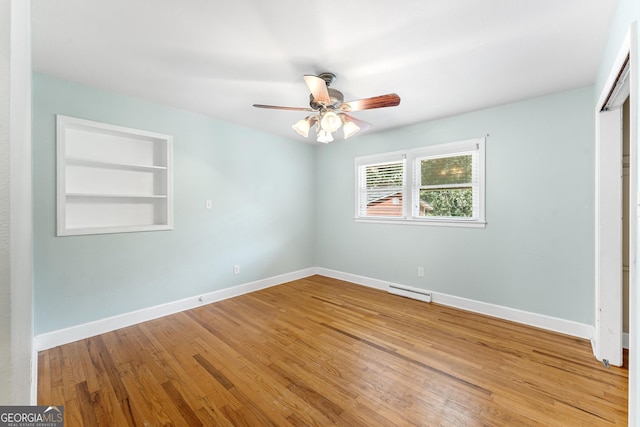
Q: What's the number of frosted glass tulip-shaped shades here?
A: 4